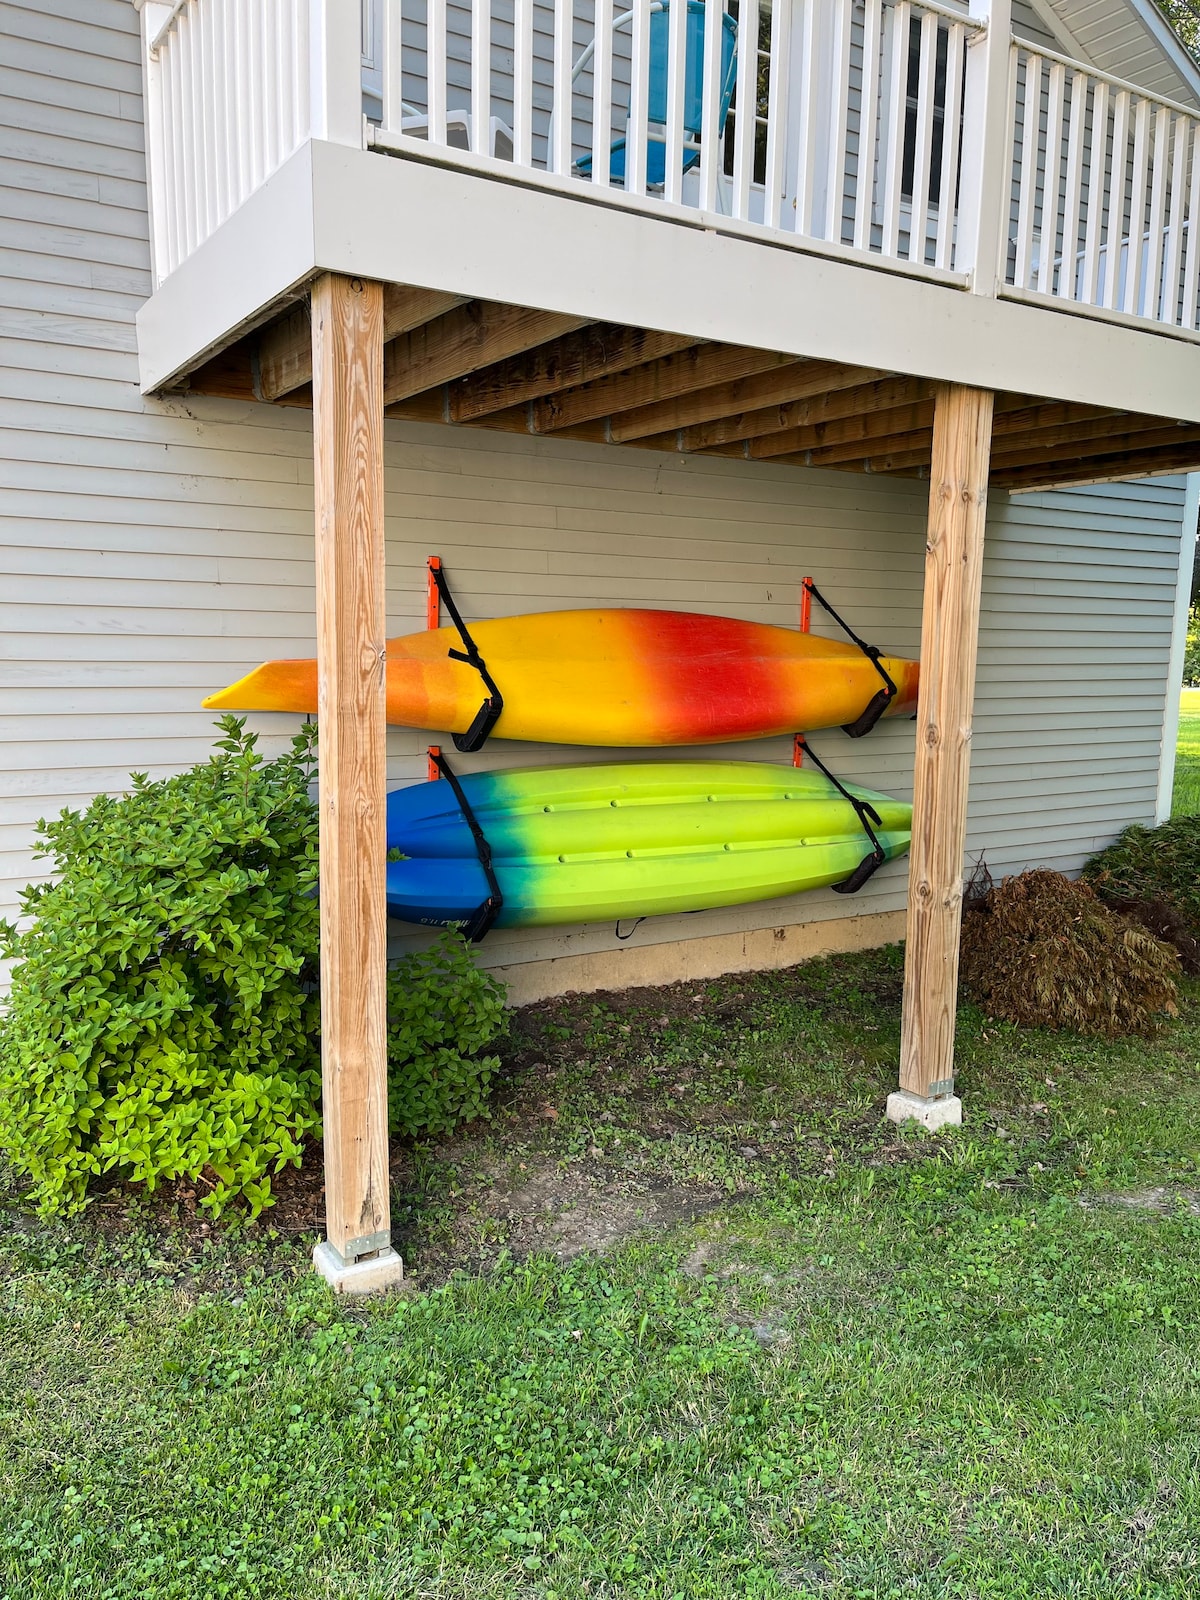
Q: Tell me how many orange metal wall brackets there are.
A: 4